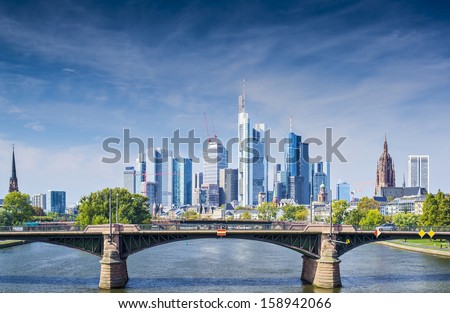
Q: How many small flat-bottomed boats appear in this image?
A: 0